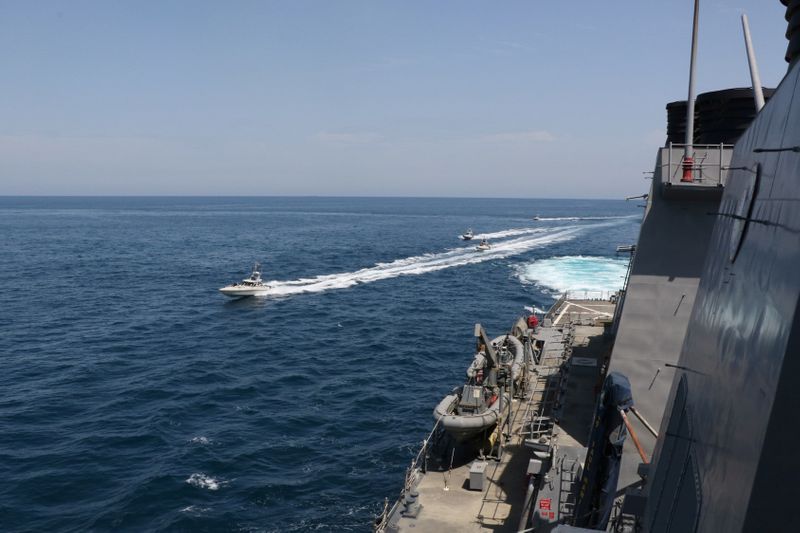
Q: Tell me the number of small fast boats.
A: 4